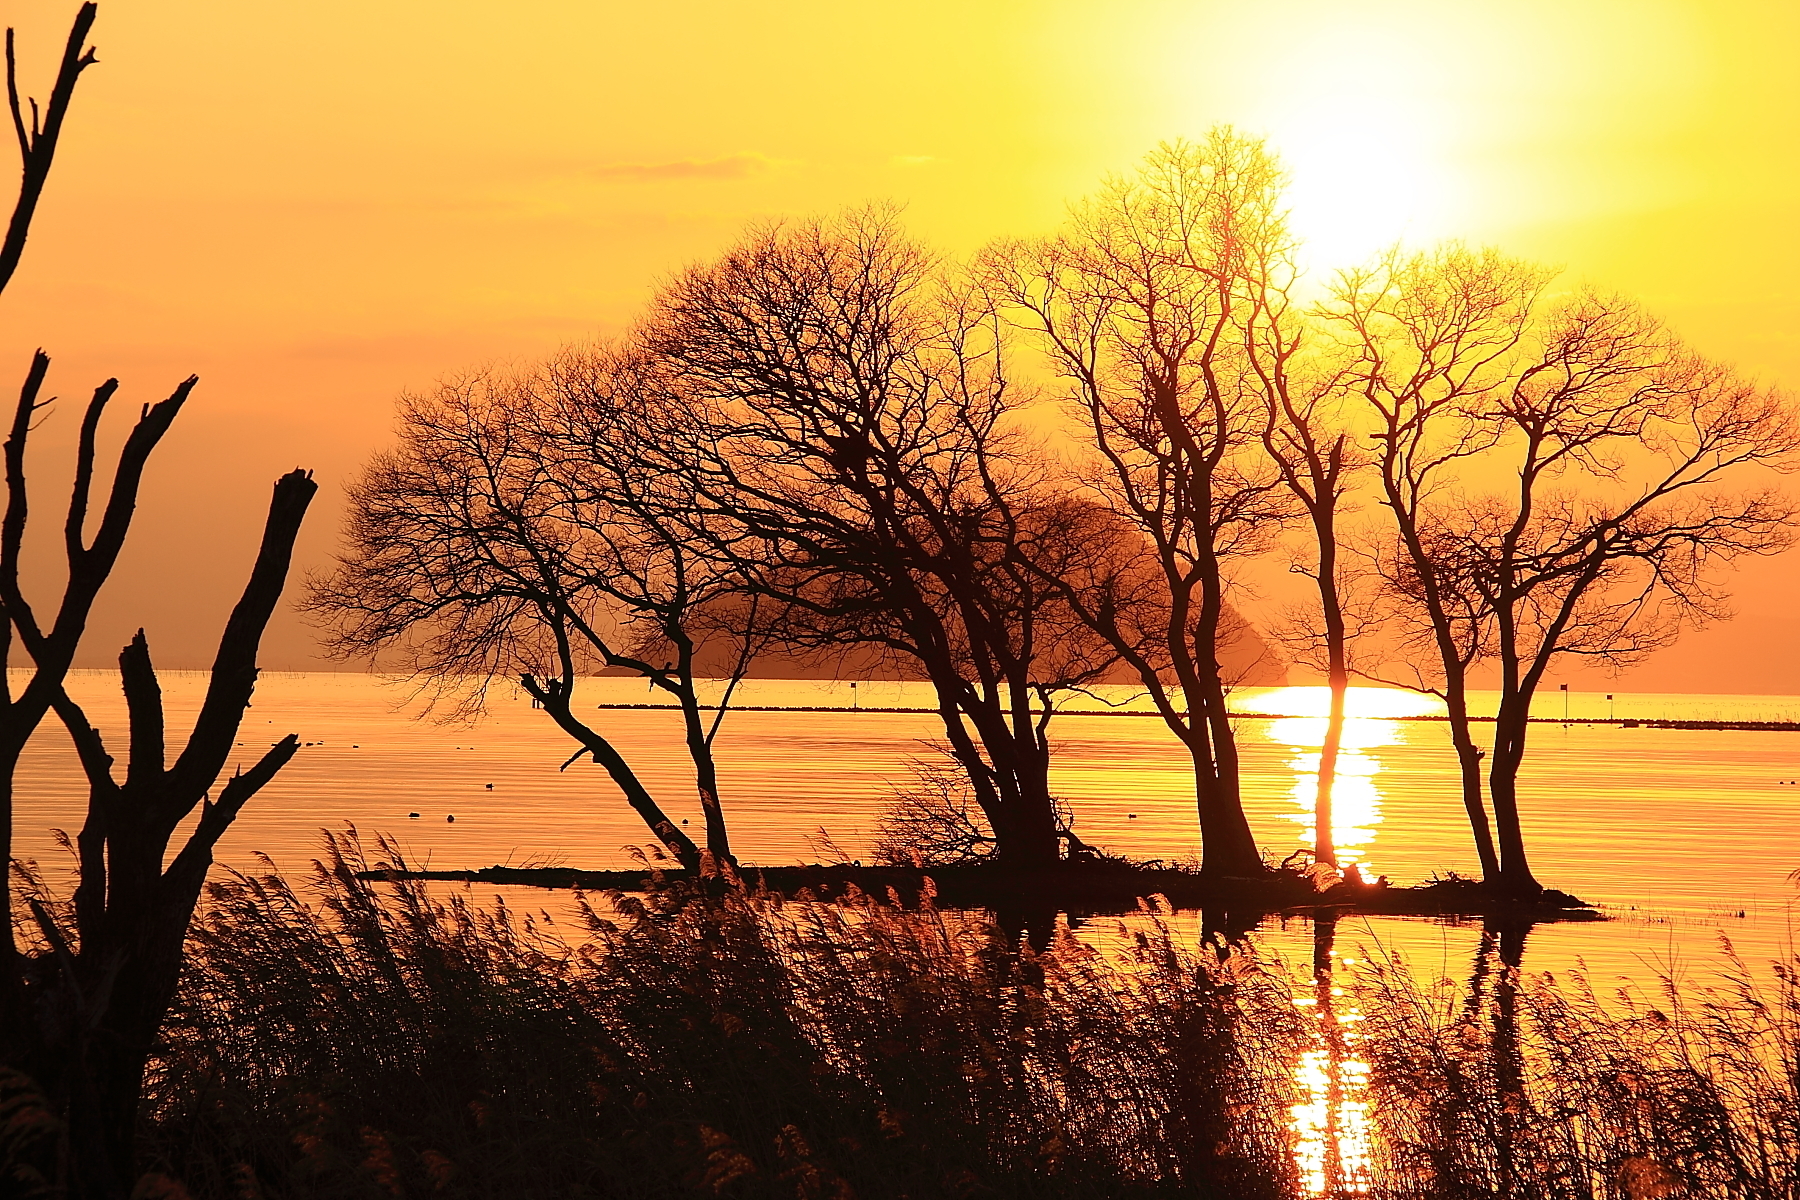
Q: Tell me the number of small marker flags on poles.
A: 3